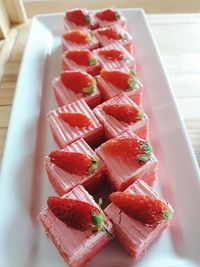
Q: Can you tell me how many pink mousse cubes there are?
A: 14